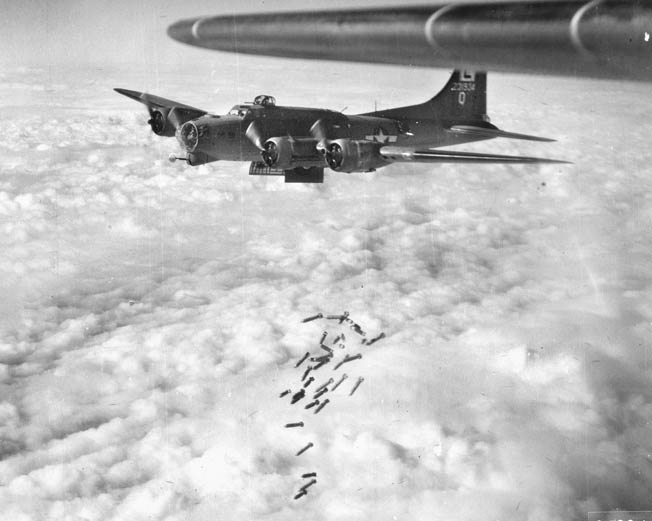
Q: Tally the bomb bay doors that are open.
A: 2